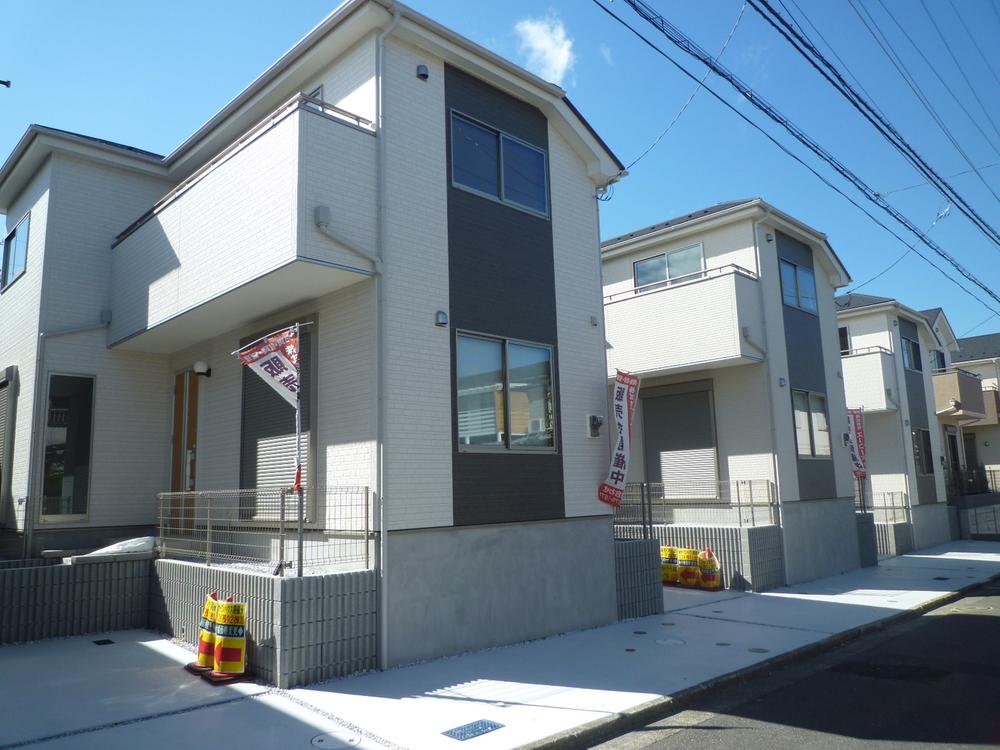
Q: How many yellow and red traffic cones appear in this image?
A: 5